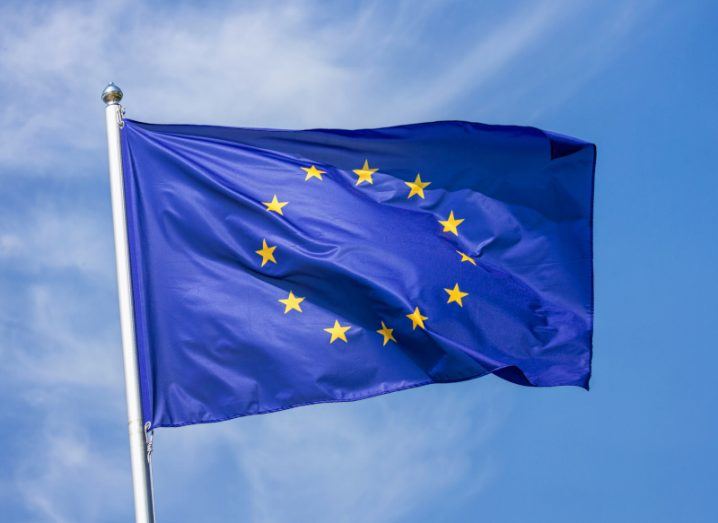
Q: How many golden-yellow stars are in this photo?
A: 12